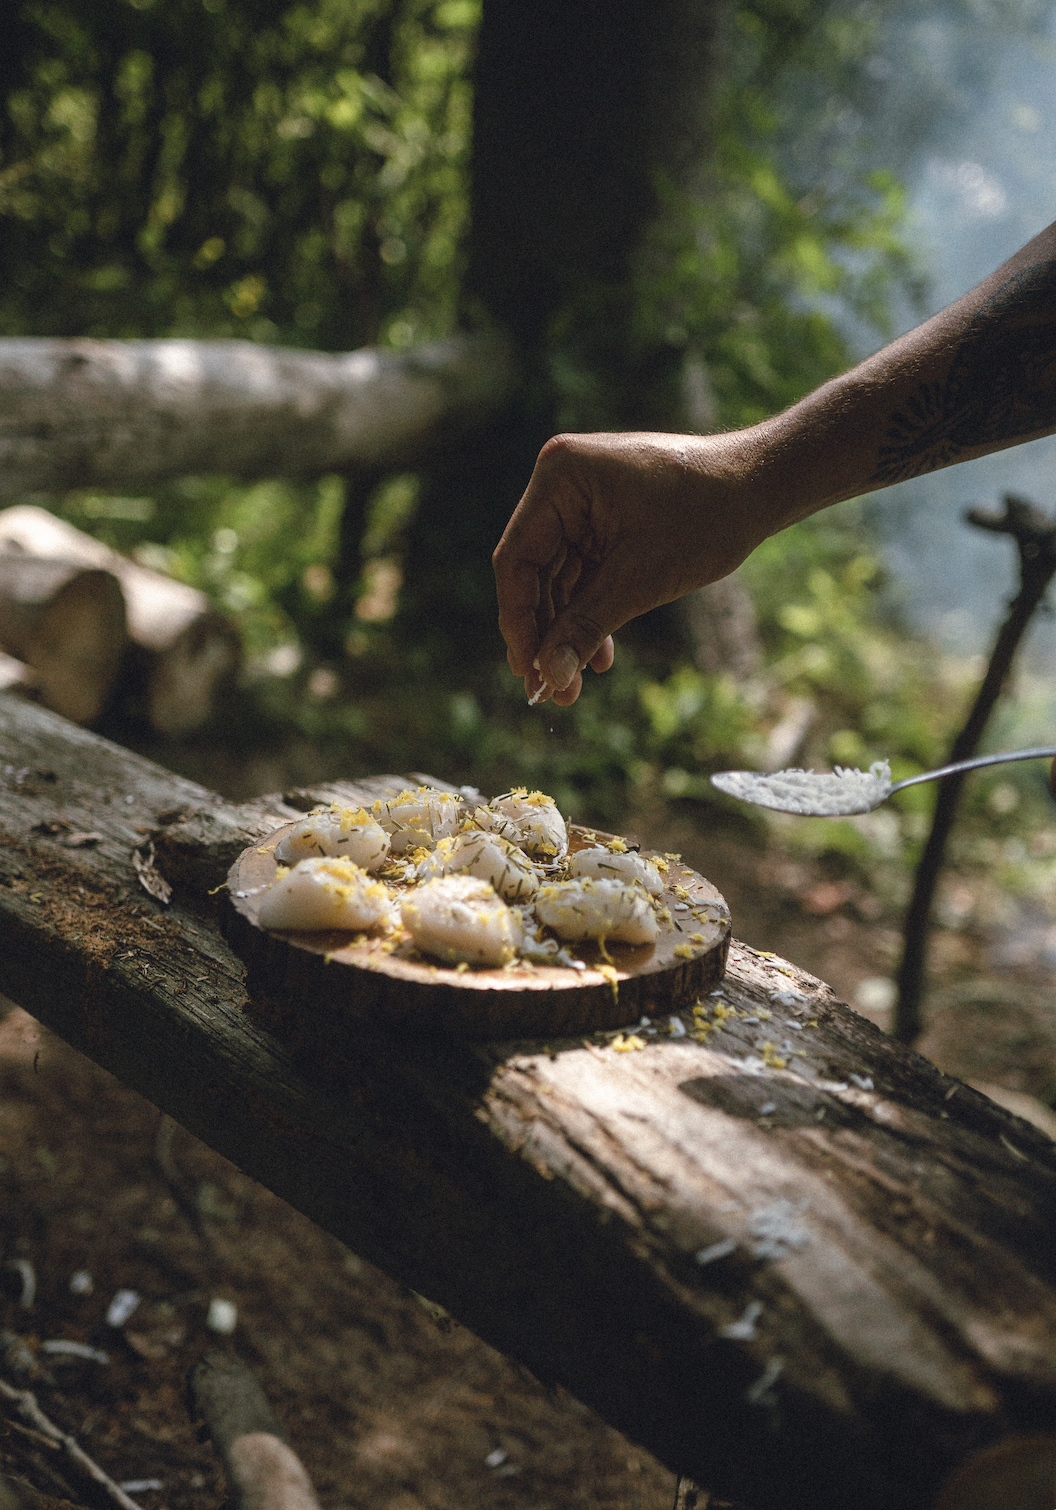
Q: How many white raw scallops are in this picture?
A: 8